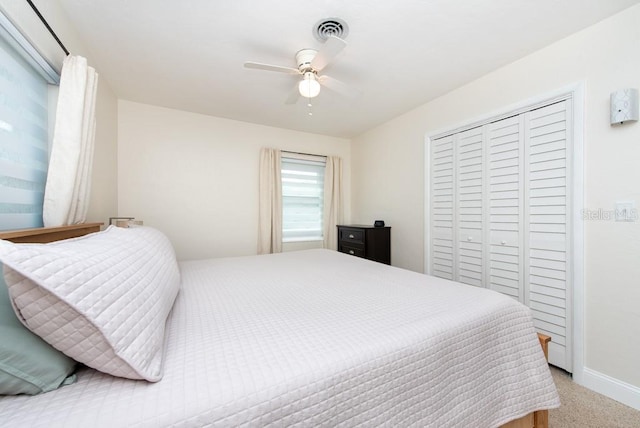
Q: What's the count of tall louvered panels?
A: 4